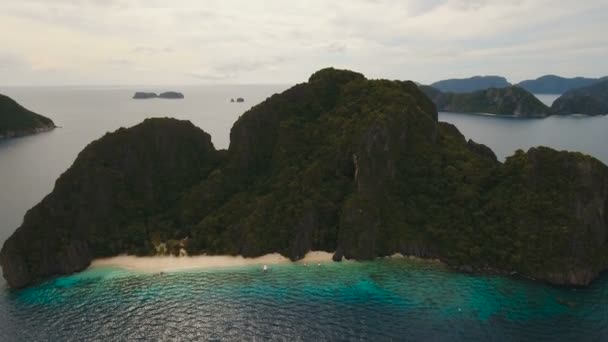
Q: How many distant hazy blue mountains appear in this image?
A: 2